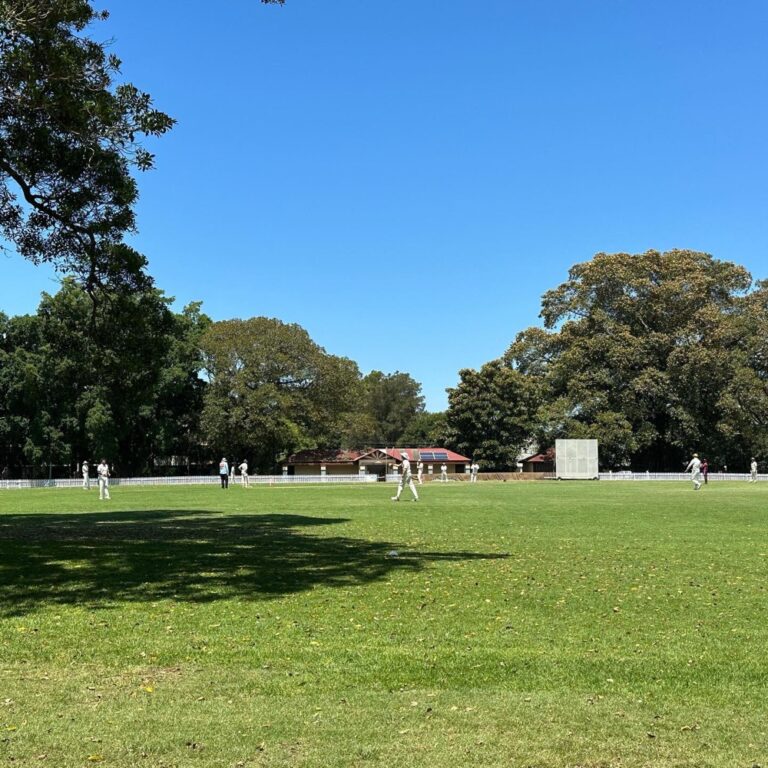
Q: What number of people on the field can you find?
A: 12